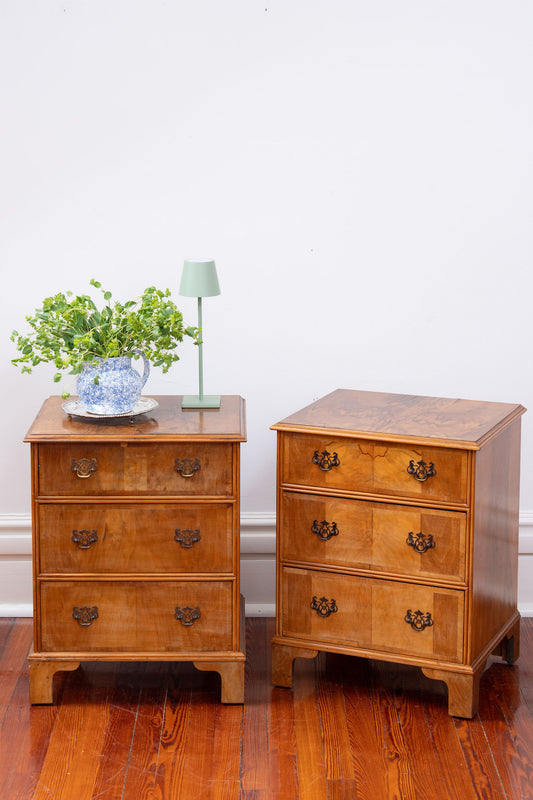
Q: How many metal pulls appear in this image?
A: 12